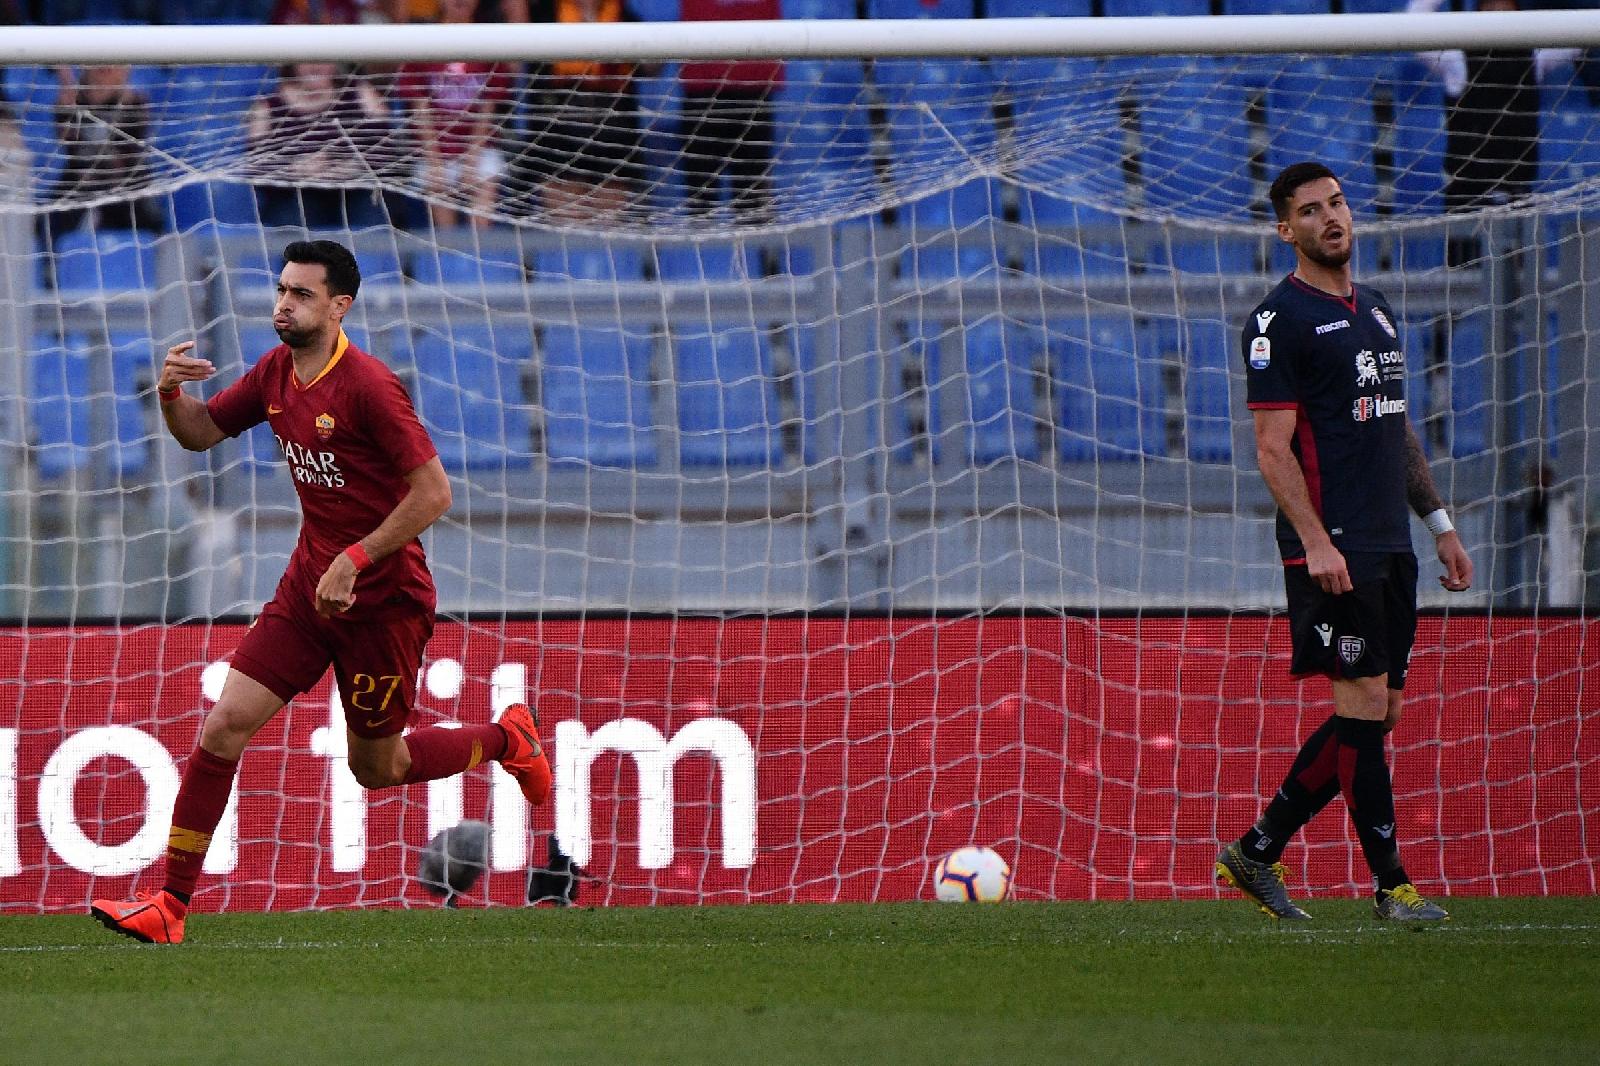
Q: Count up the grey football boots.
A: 2